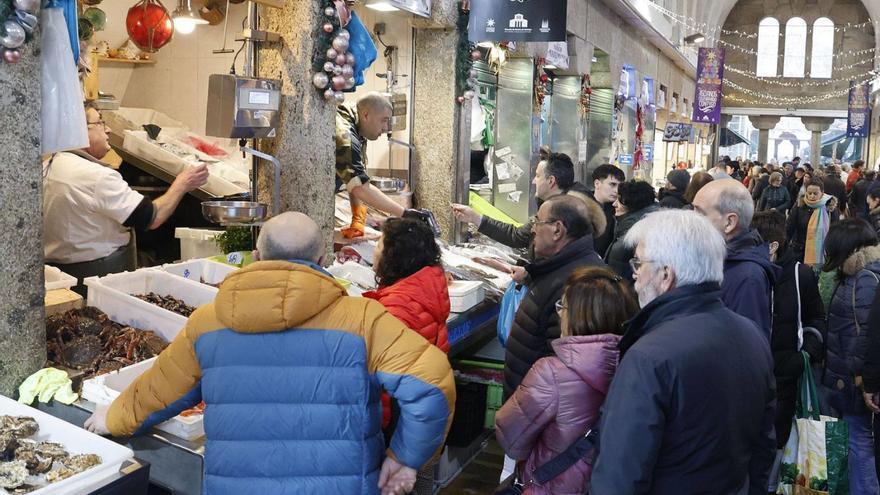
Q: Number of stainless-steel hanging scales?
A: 2